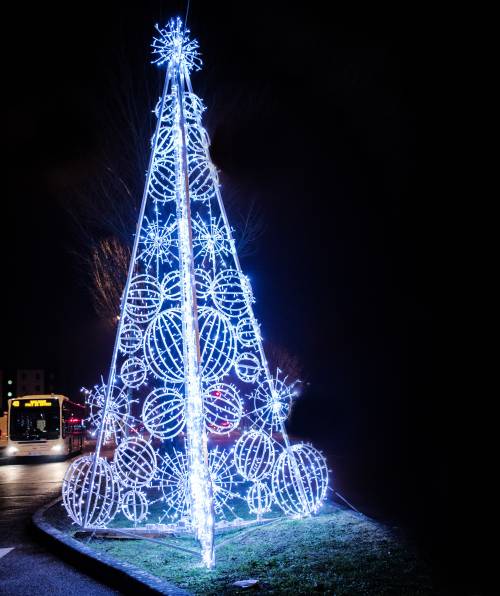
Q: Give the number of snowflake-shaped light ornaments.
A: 7